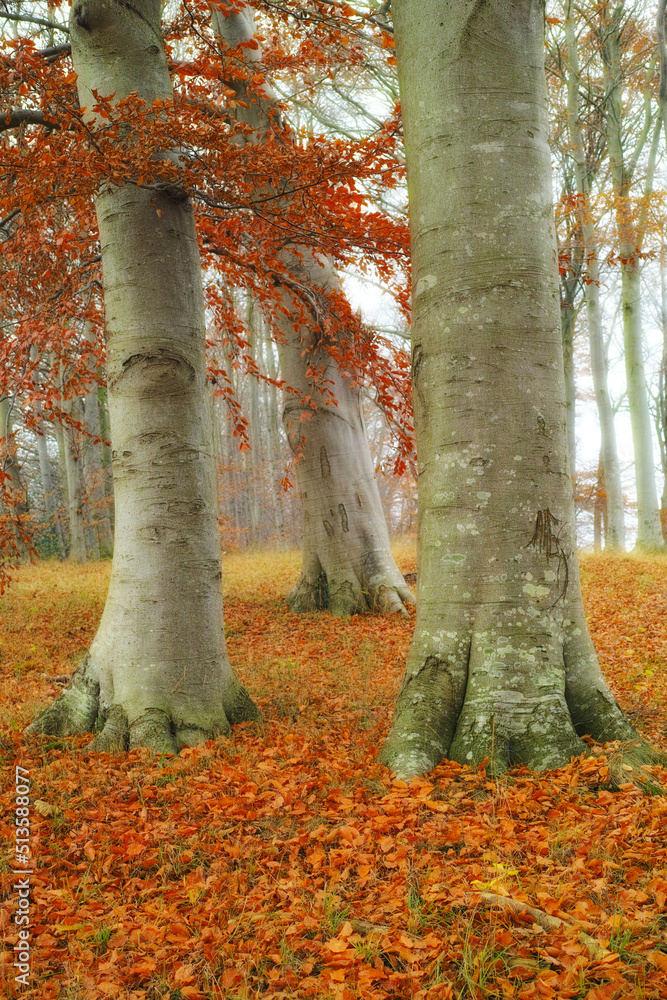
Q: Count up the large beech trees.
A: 3